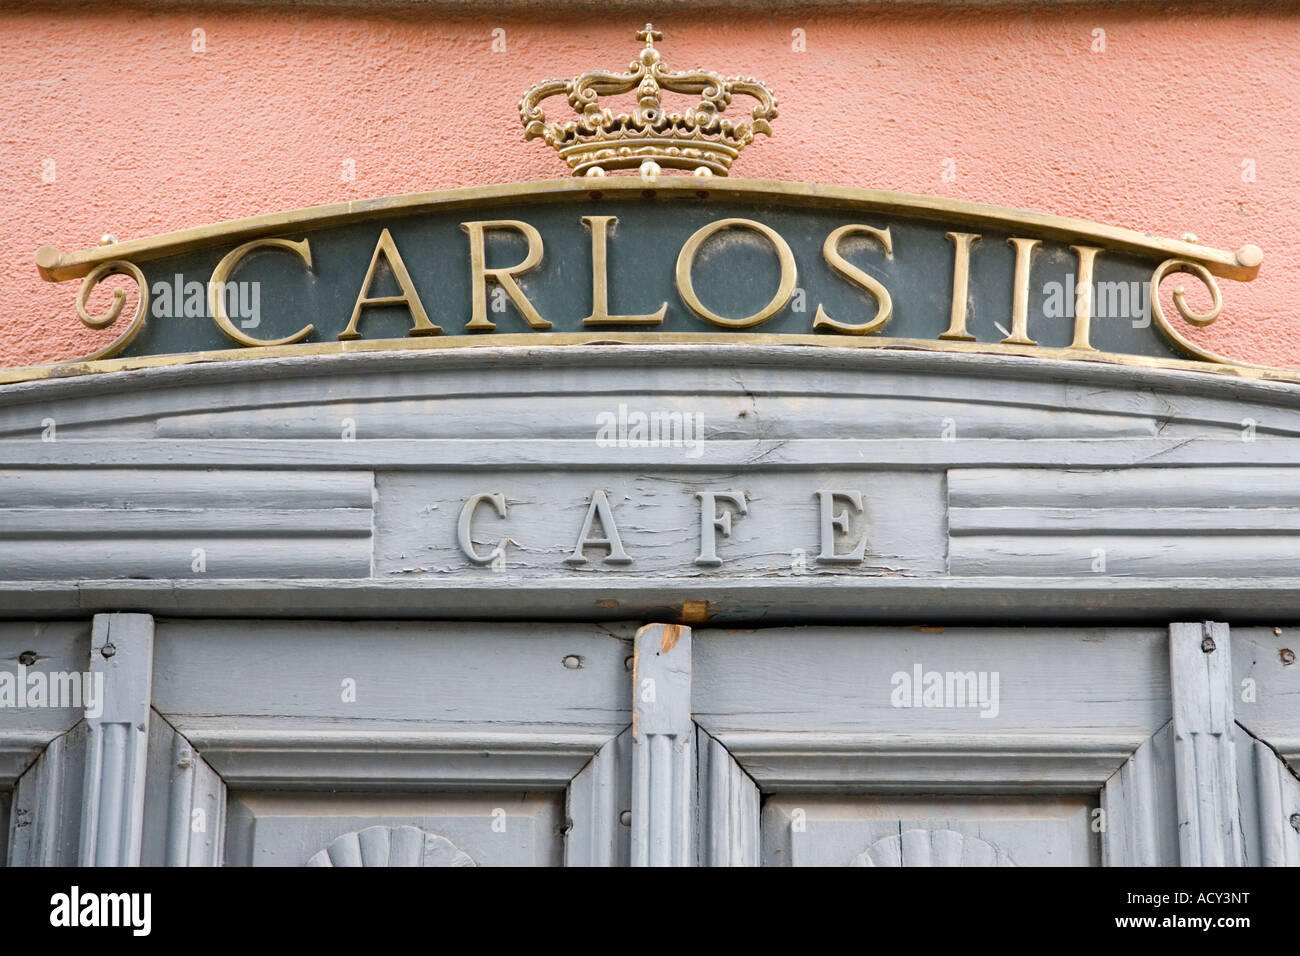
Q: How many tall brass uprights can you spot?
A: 3